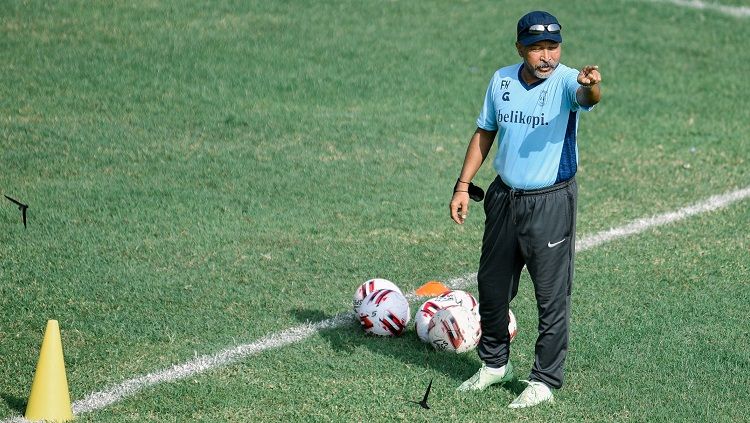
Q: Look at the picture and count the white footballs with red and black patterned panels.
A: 6